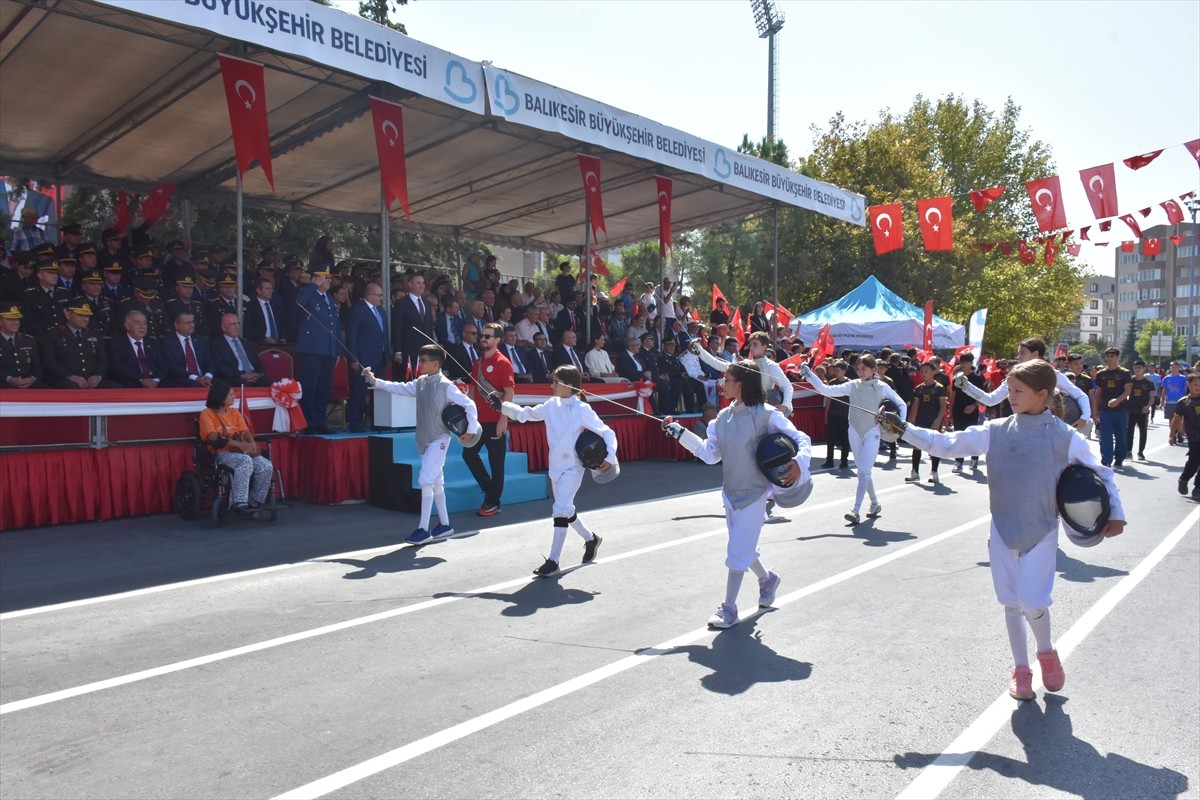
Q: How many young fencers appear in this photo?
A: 7